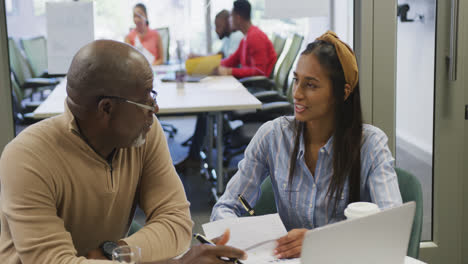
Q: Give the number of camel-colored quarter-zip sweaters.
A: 1